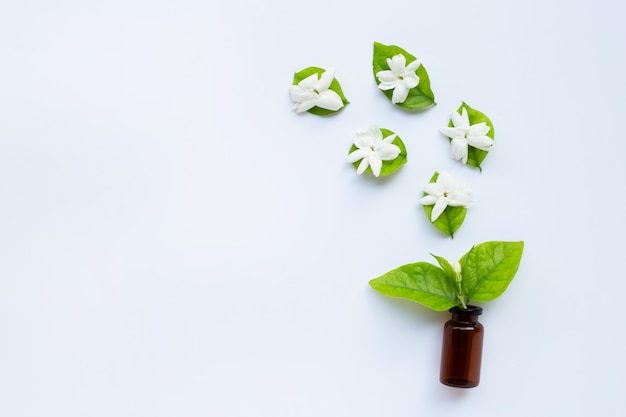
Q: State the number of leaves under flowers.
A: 5